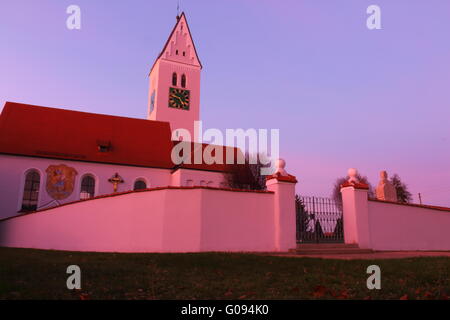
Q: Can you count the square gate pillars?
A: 2